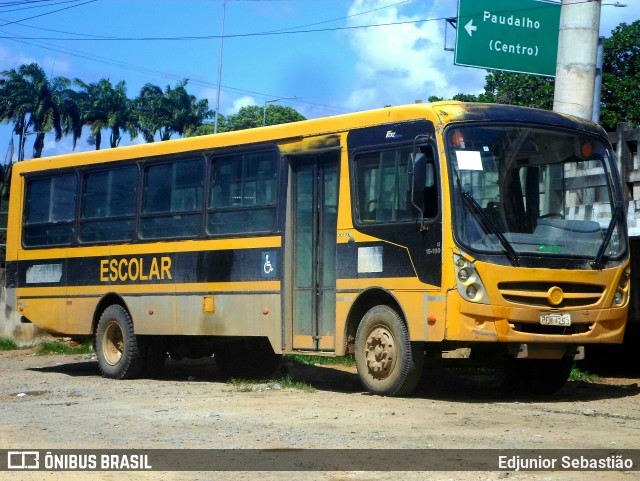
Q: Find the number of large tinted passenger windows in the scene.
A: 4